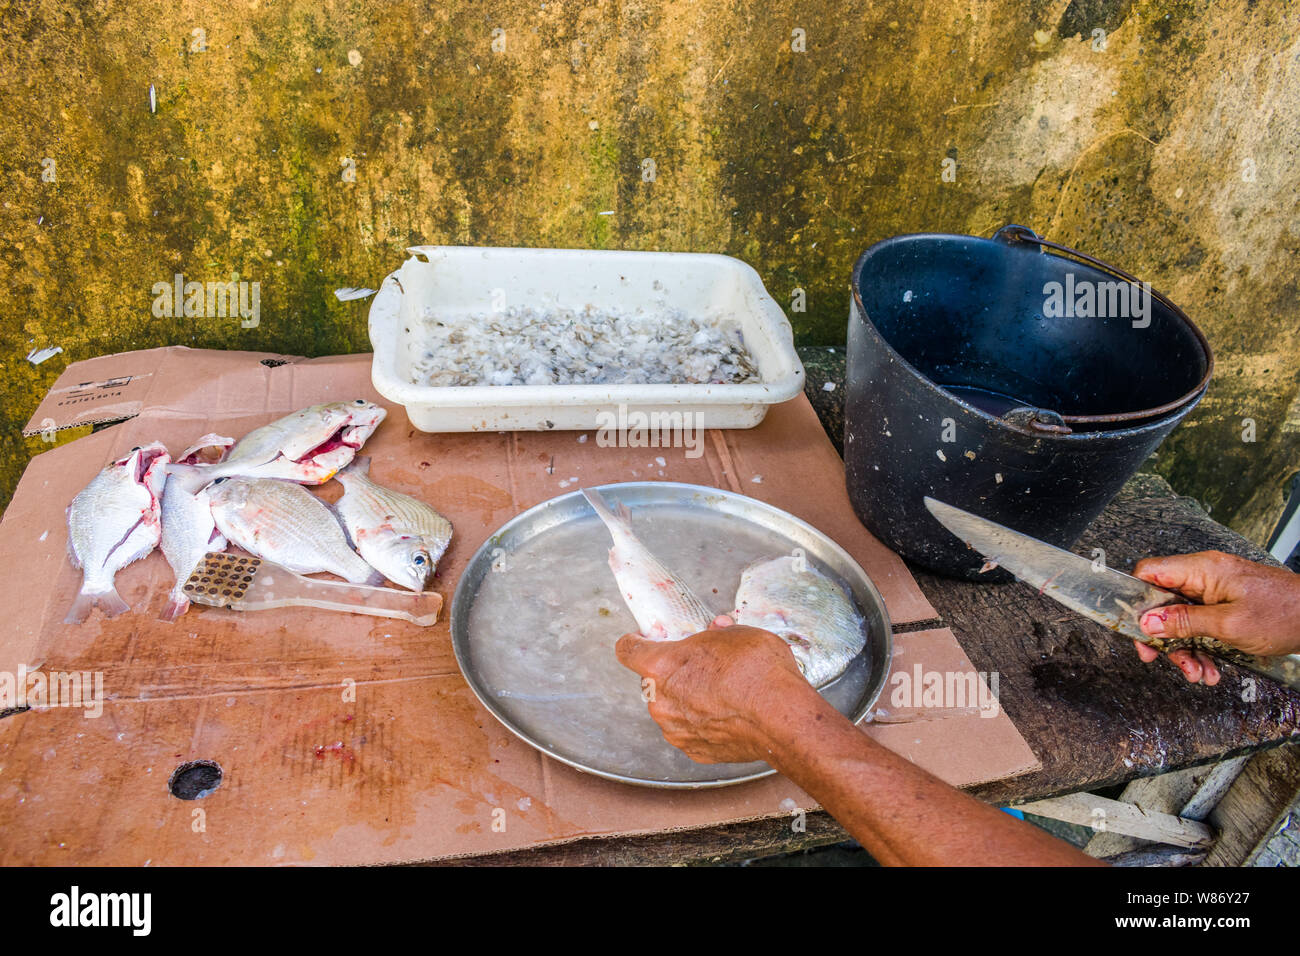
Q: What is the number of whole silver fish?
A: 7